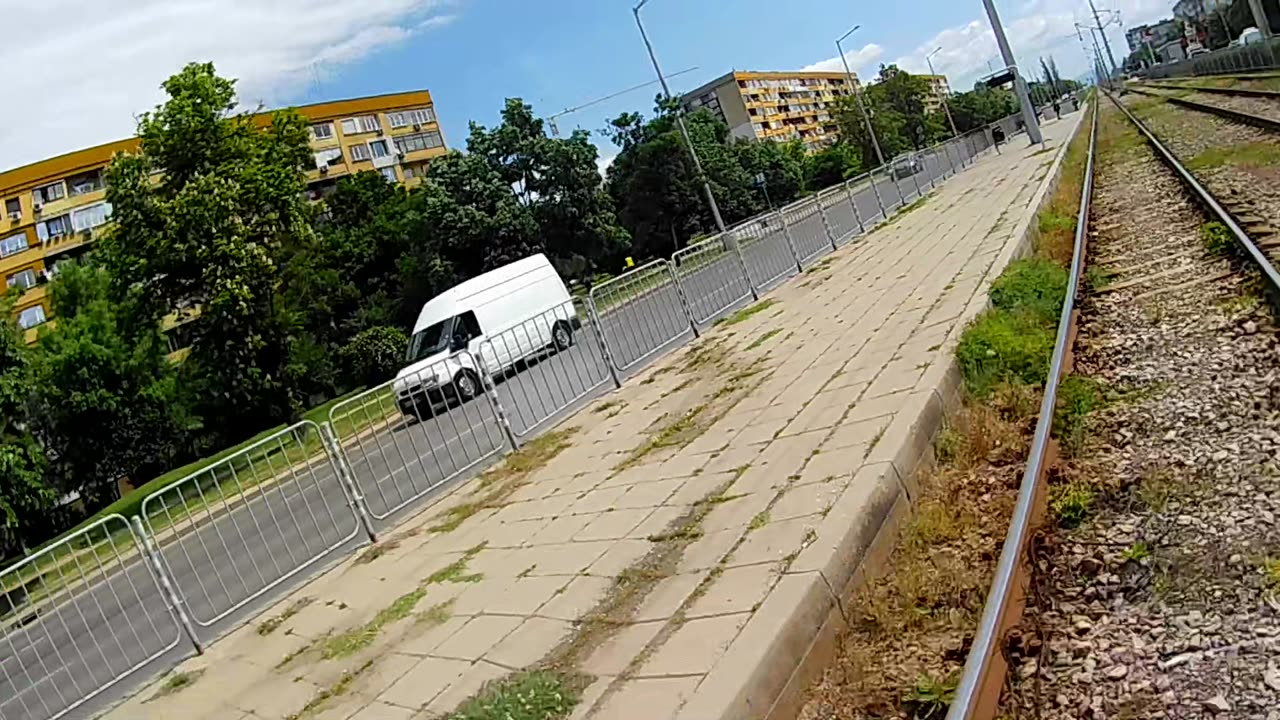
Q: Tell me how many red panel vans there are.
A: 0